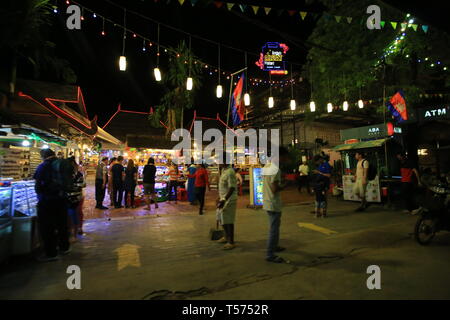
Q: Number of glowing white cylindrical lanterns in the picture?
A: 11